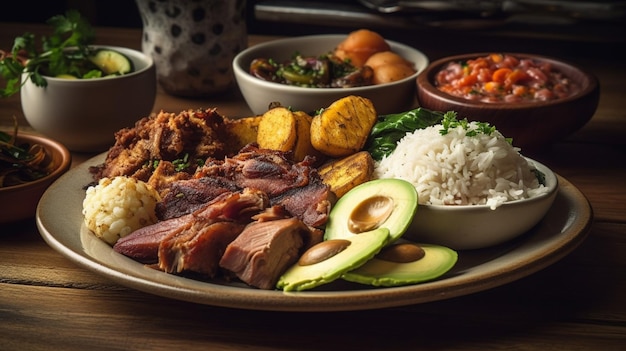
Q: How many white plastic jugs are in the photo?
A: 0